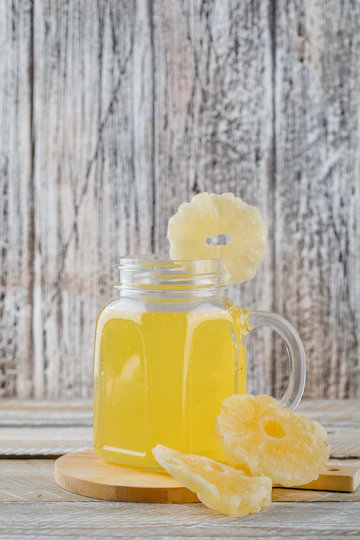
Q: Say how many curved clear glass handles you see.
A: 1